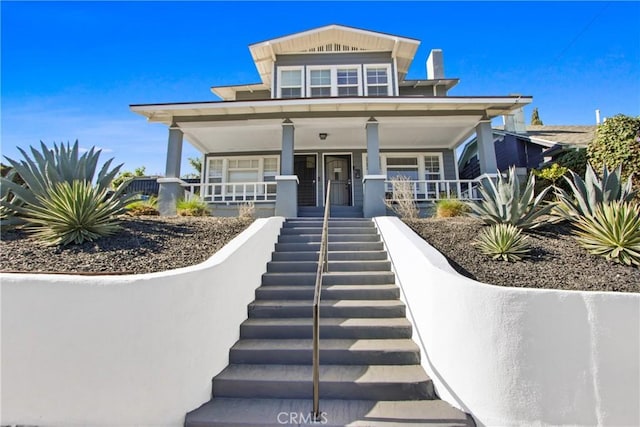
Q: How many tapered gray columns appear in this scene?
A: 4